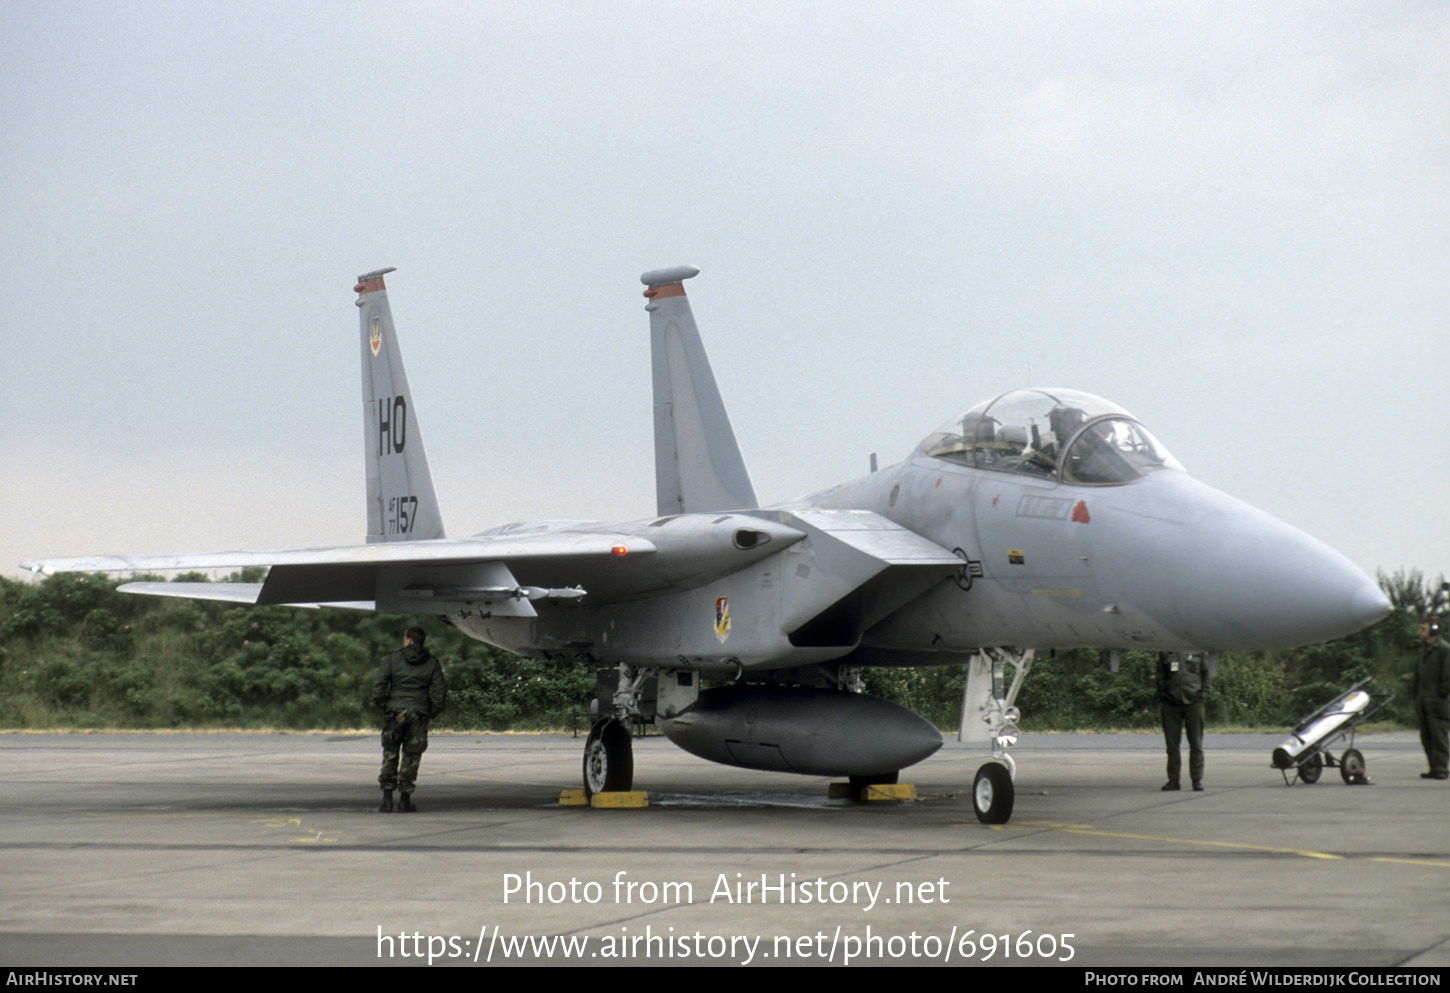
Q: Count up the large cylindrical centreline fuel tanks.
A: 1